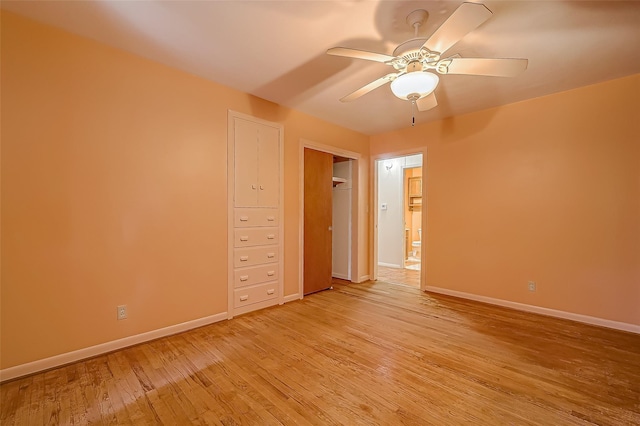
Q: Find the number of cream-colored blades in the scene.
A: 5